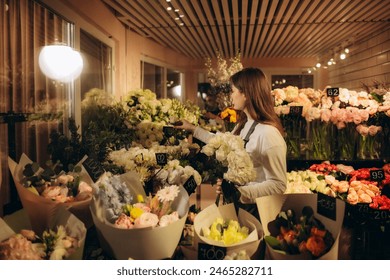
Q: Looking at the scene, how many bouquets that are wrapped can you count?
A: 5